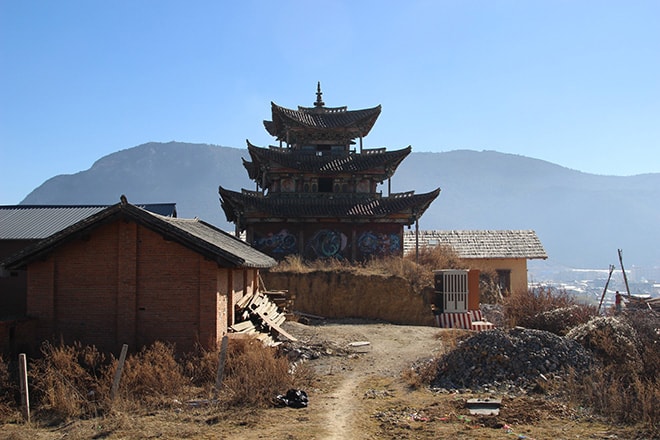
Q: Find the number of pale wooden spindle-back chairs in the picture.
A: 0